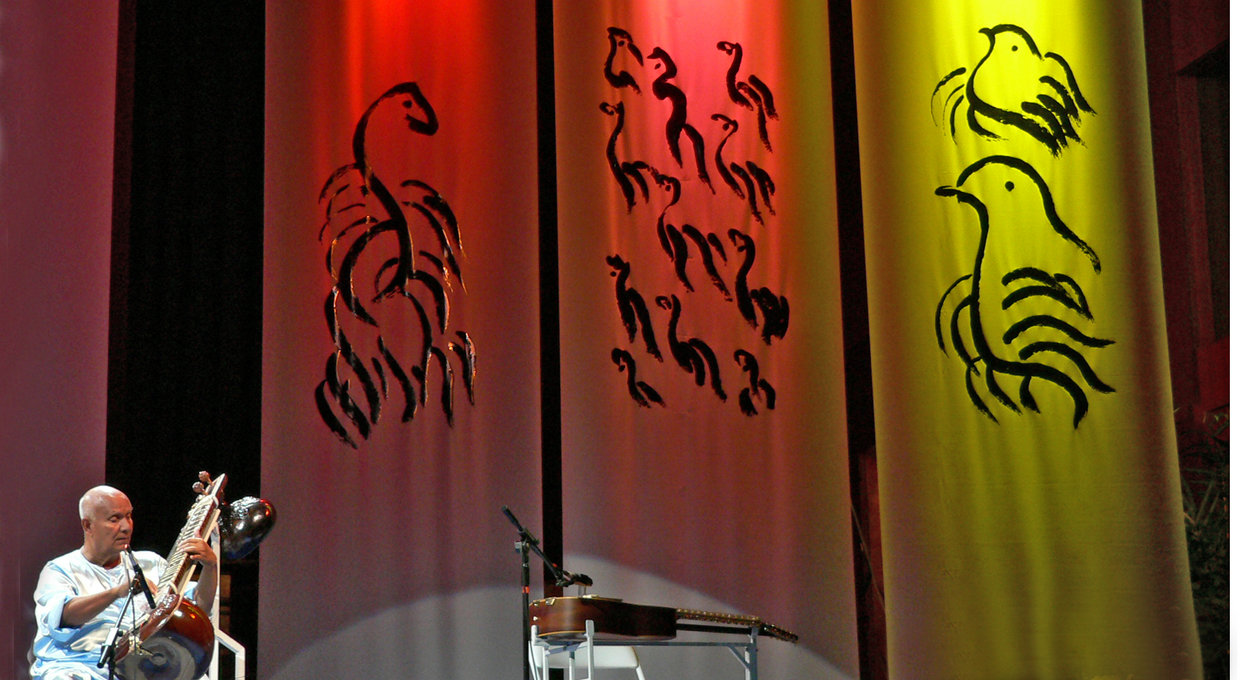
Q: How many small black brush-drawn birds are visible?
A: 11